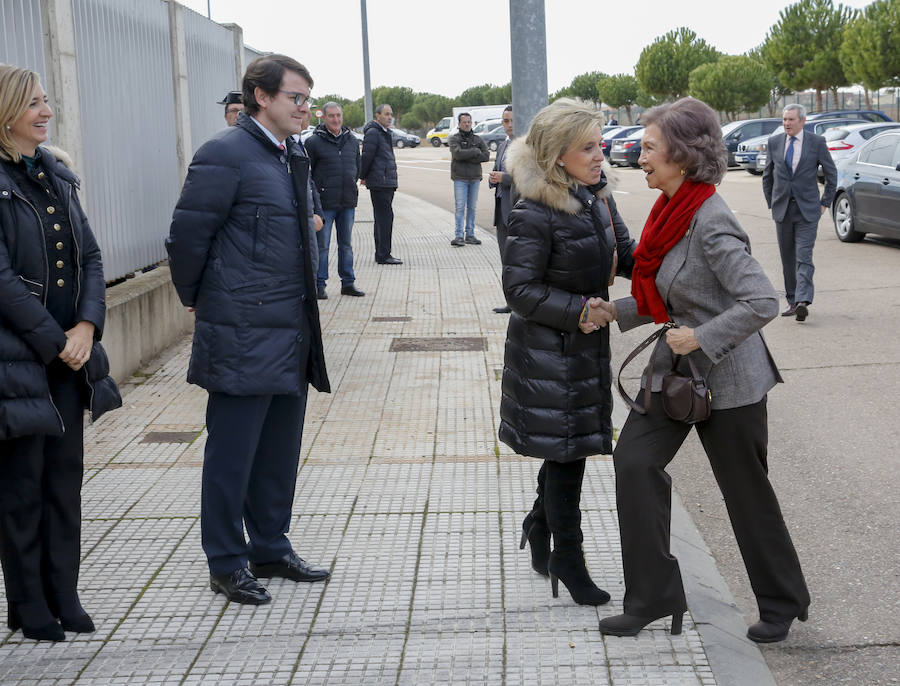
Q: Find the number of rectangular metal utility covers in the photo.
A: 3